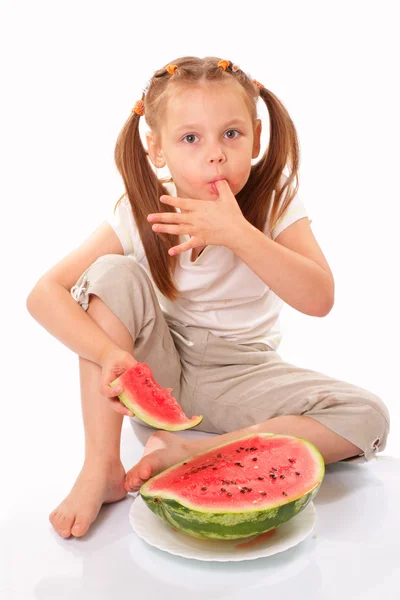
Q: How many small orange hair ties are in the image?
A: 4